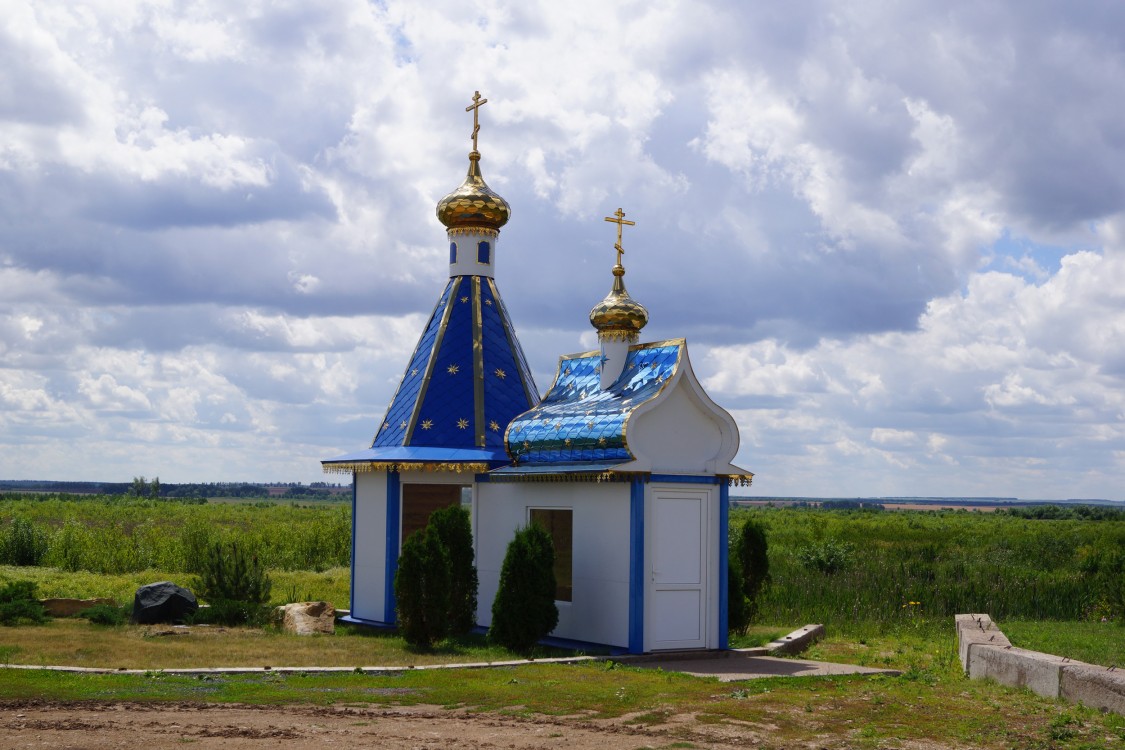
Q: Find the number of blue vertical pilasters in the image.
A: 4